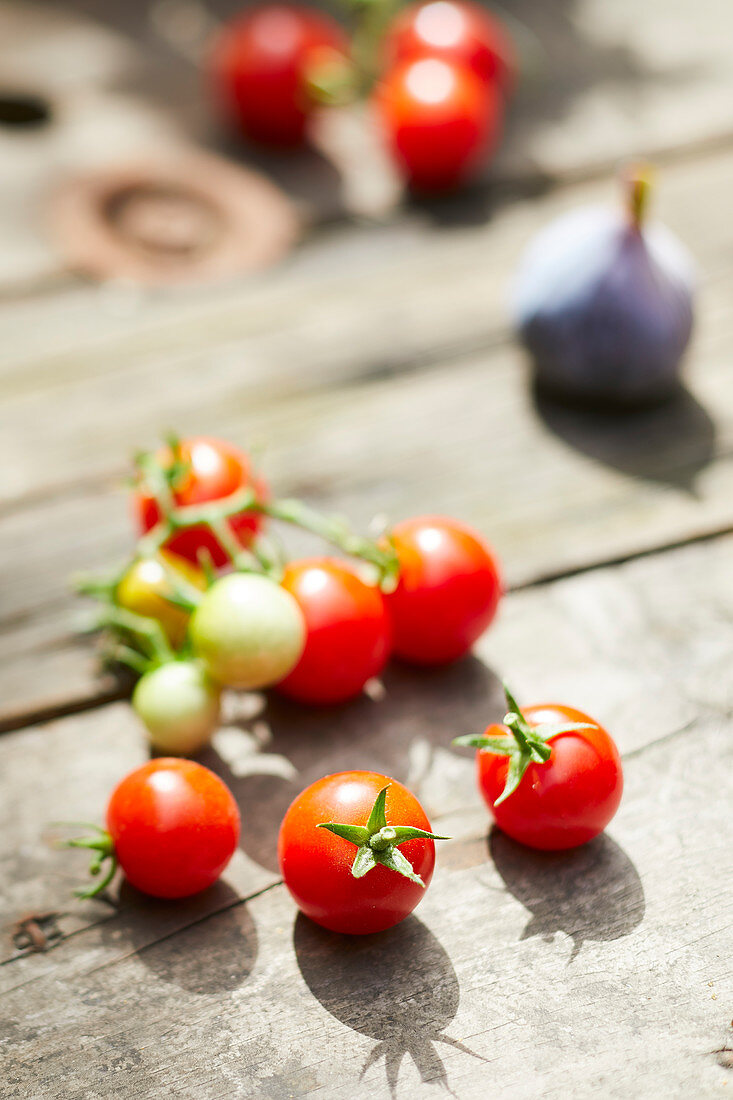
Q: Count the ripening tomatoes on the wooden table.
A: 3